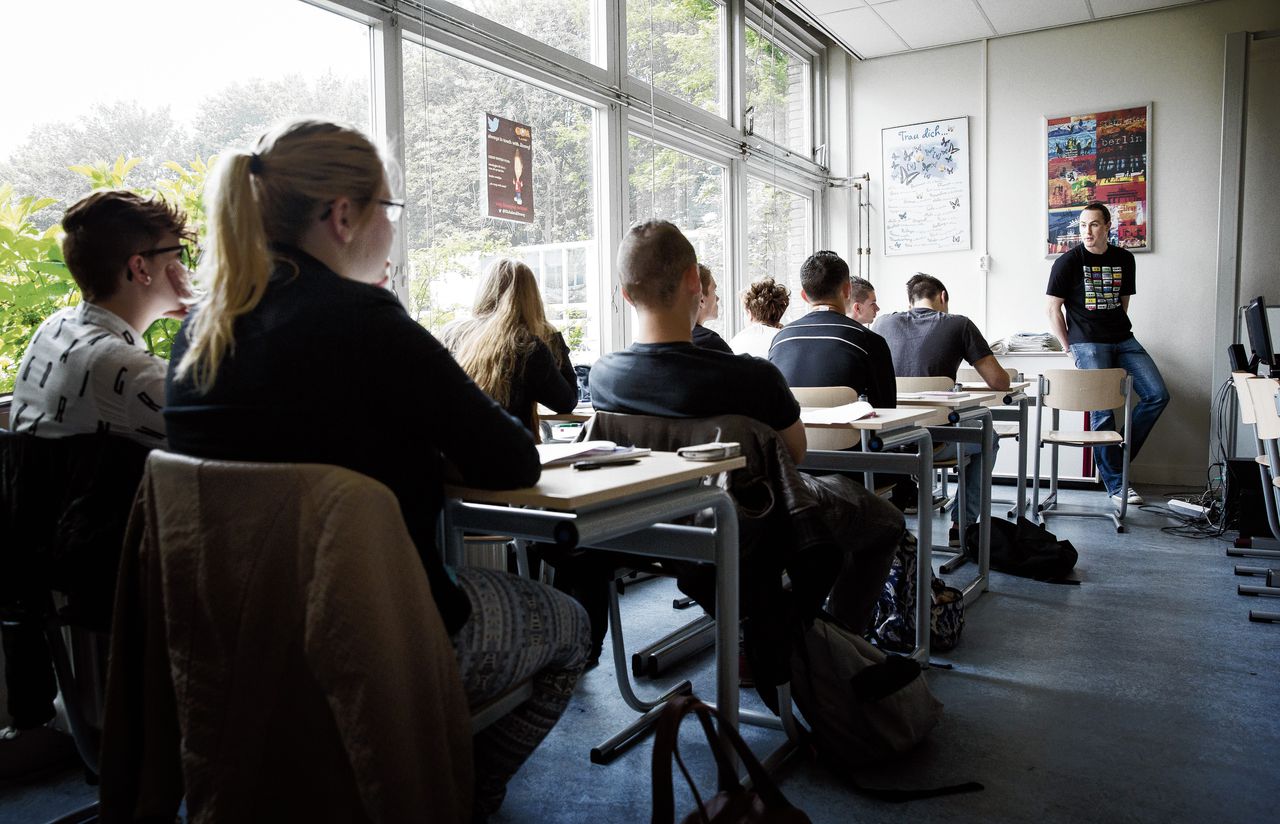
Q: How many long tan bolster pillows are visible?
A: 0